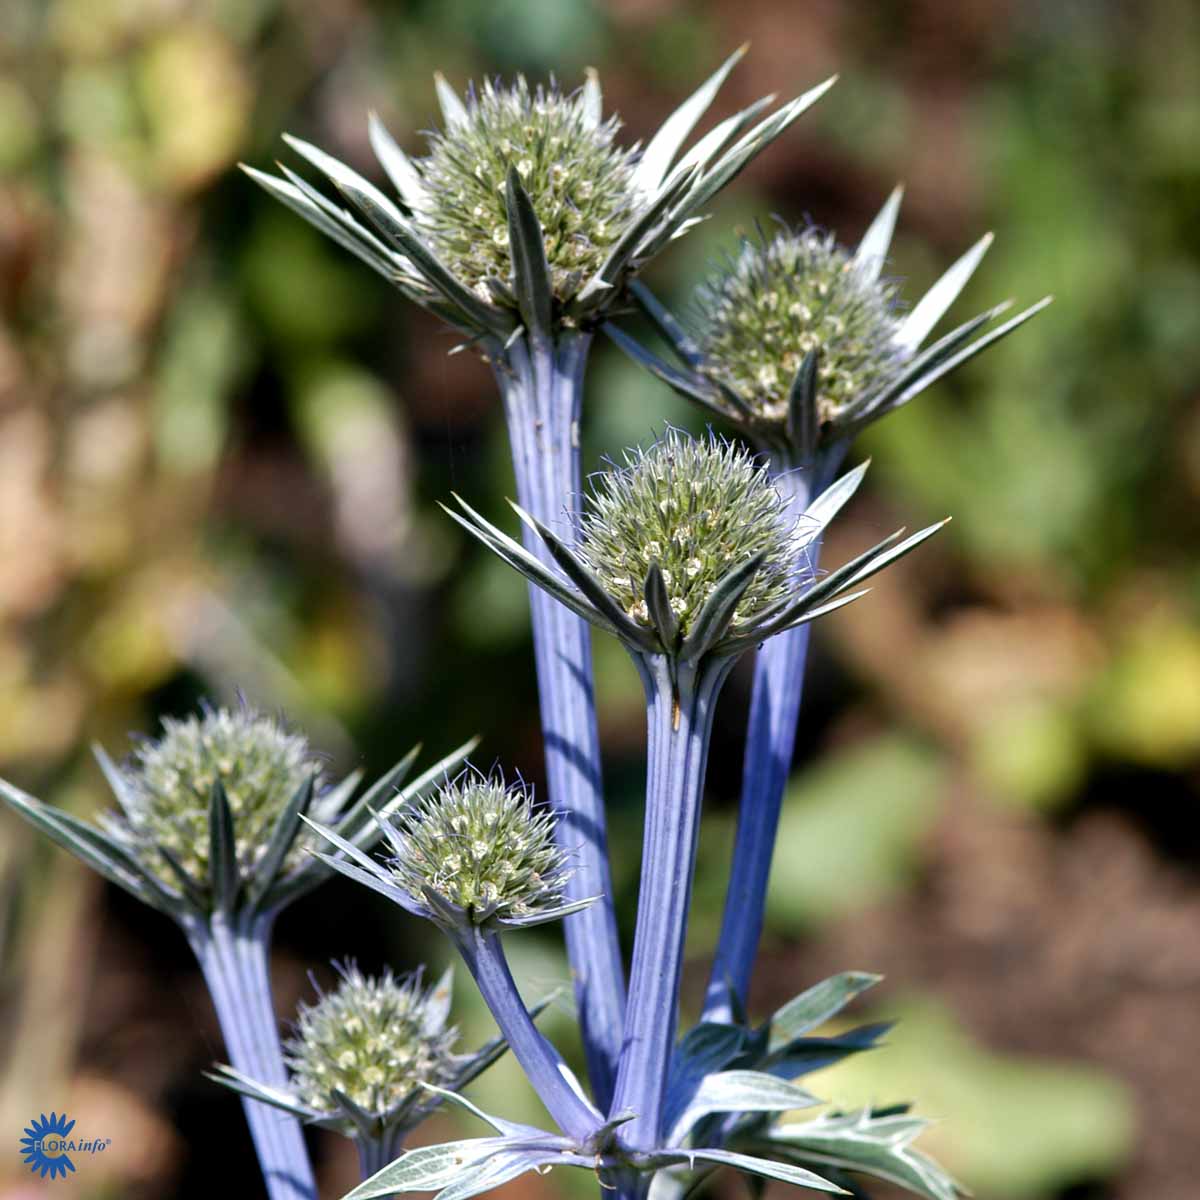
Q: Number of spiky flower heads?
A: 6